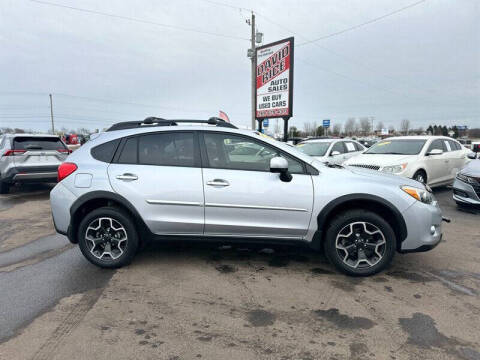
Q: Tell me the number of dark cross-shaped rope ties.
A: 0